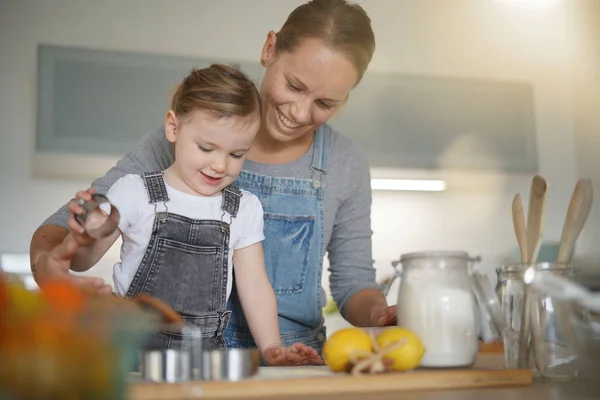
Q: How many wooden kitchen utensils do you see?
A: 3